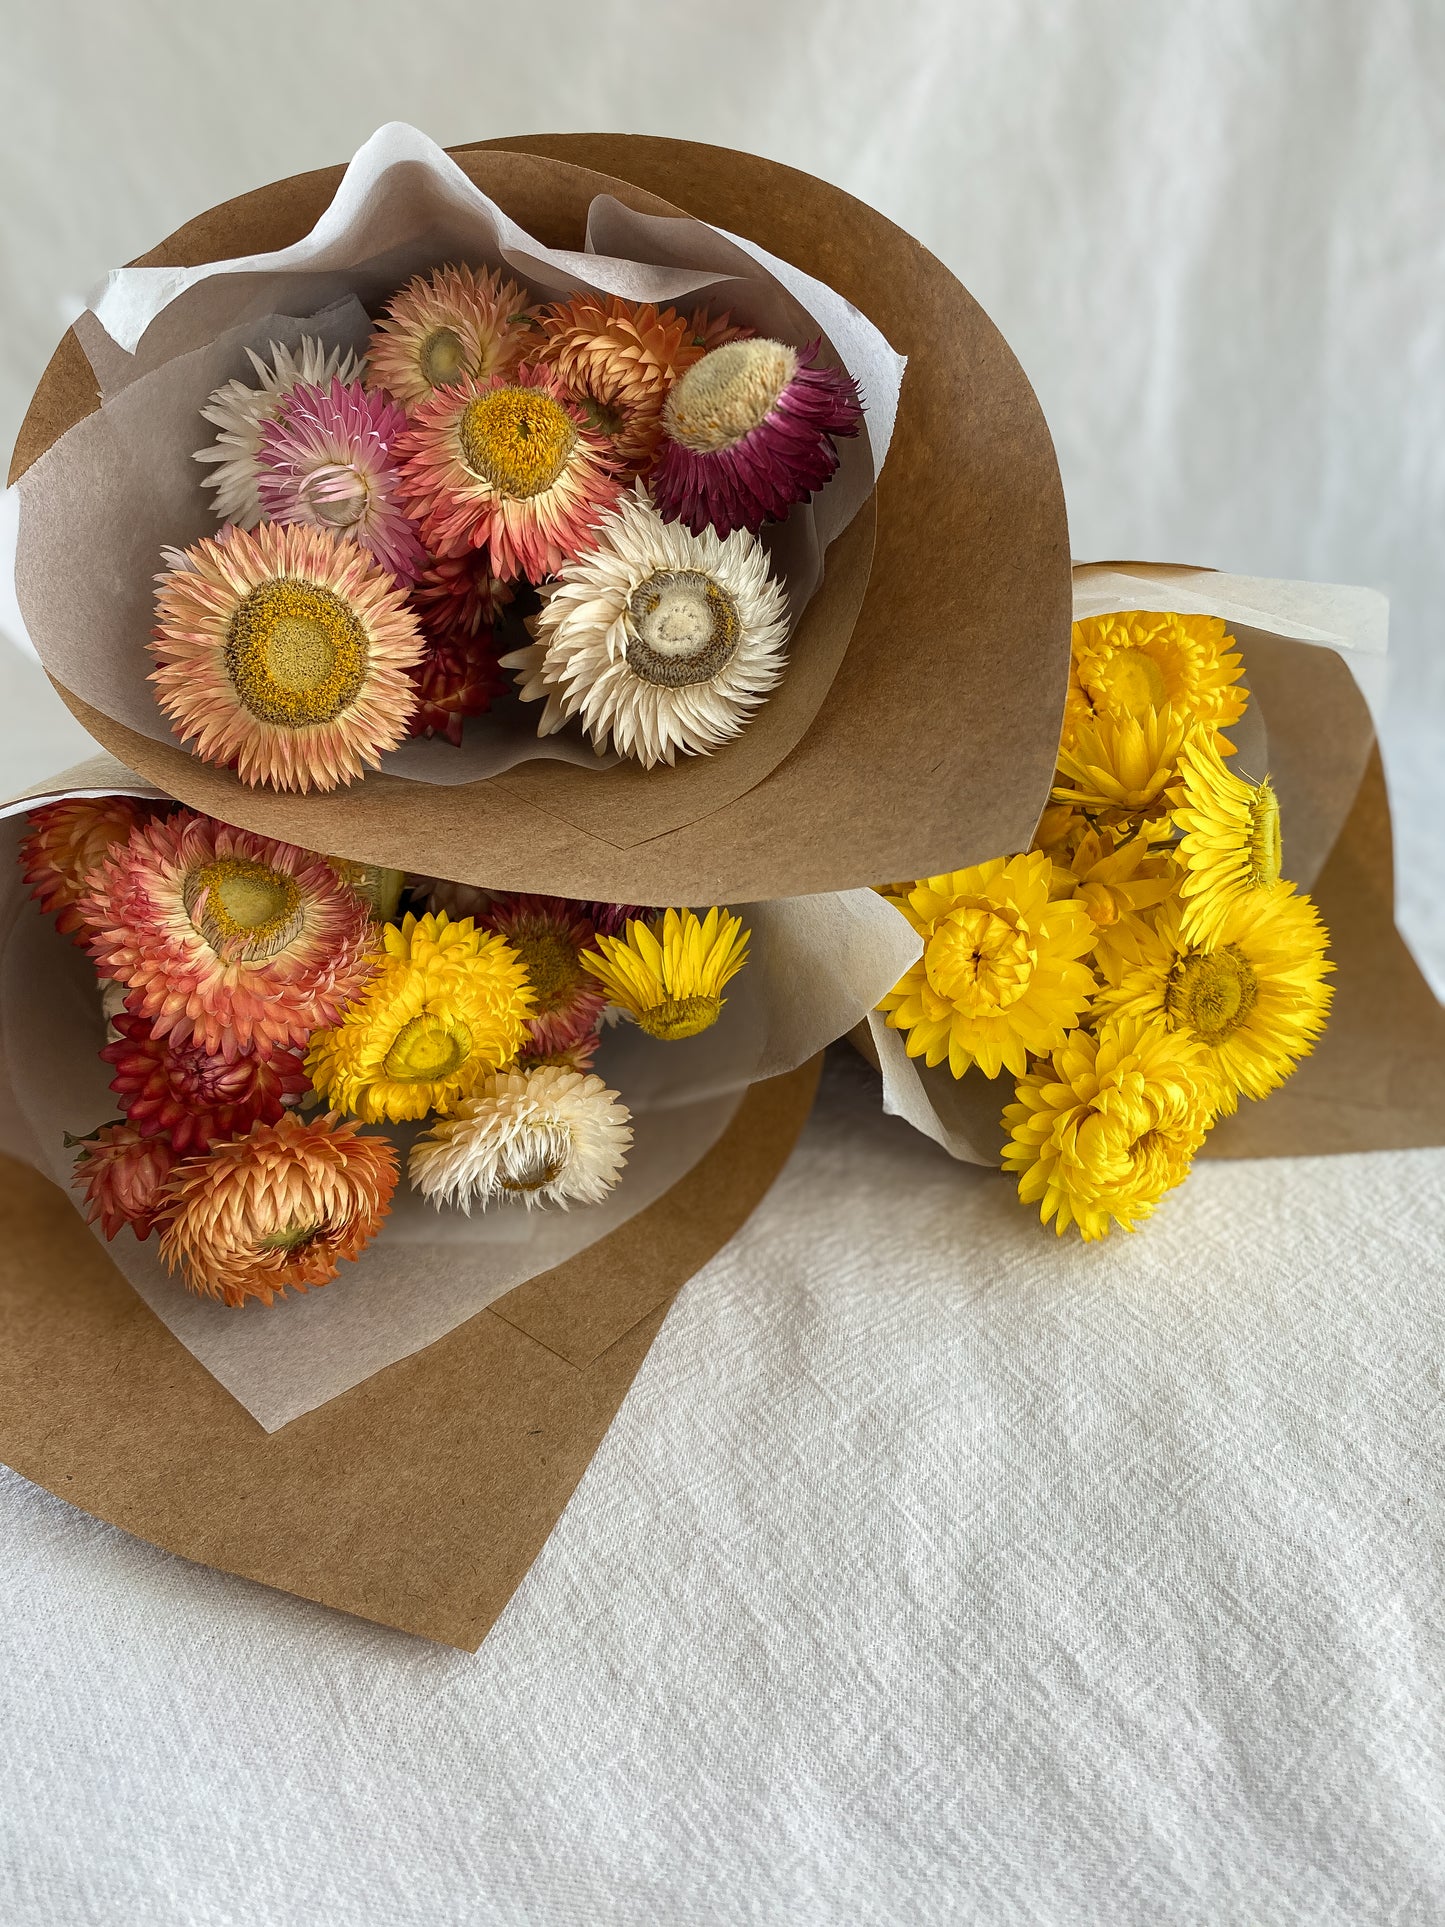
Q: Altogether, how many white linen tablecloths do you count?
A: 1